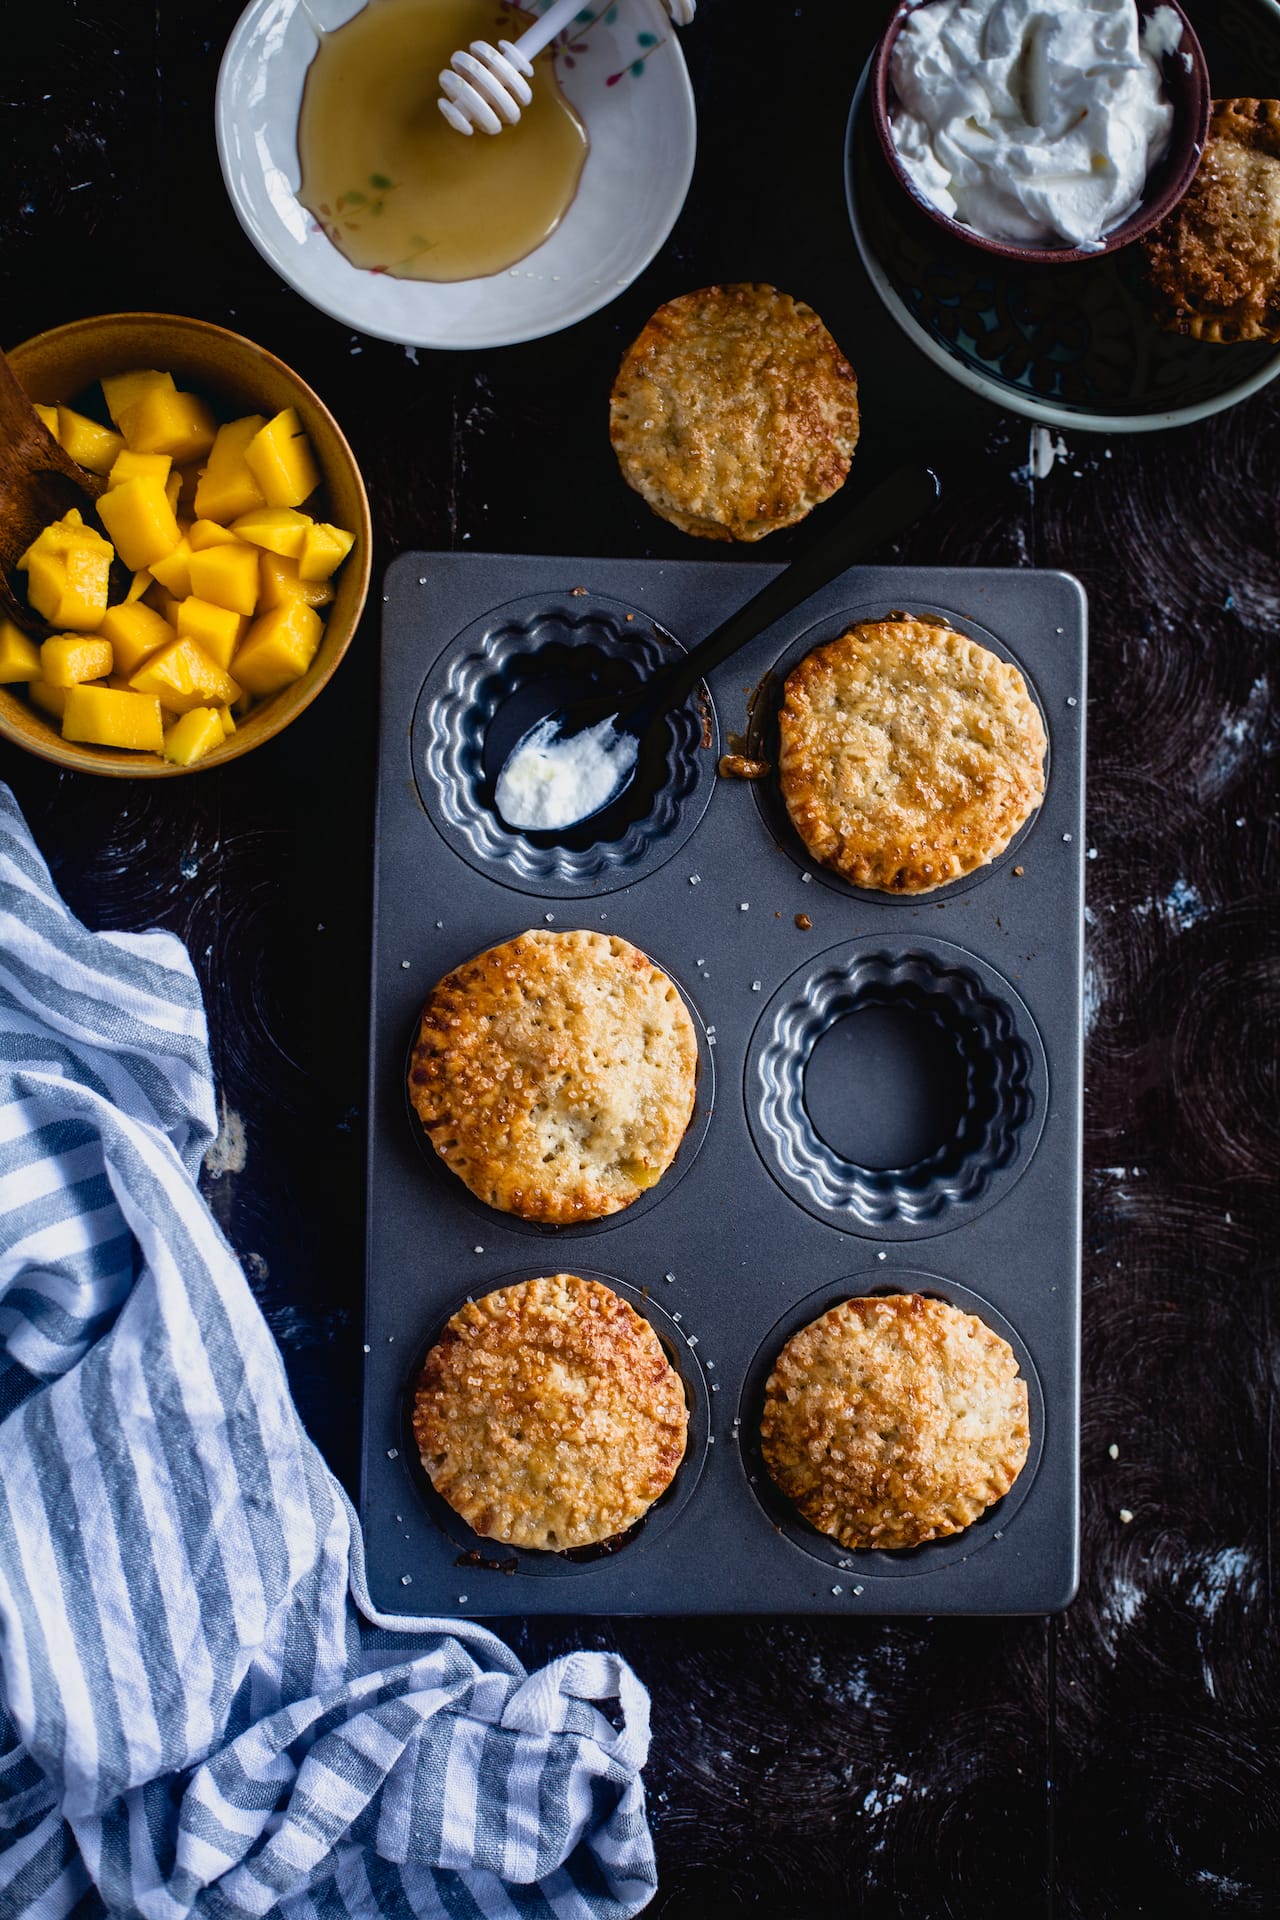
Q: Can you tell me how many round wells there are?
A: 6